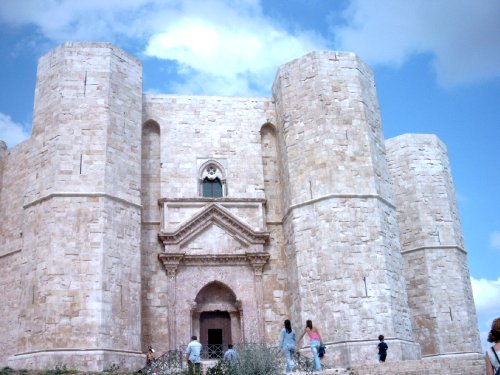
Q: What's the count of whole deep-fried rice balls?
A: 0